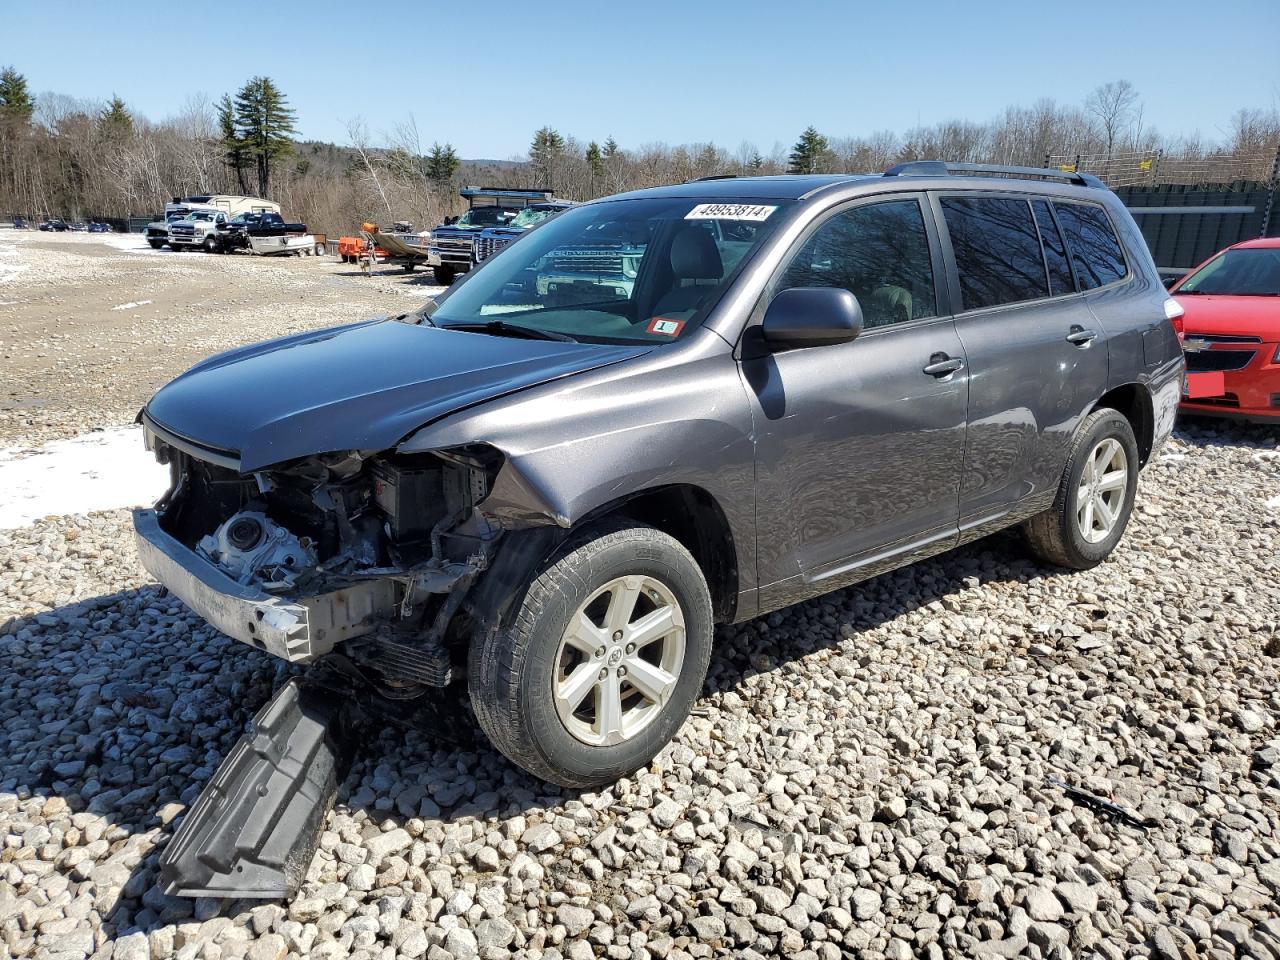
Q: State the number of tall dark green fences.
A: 1